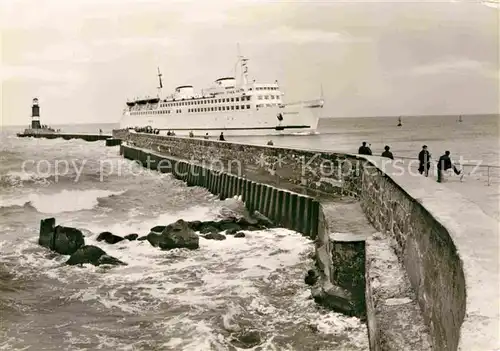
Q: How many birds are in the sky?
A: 0